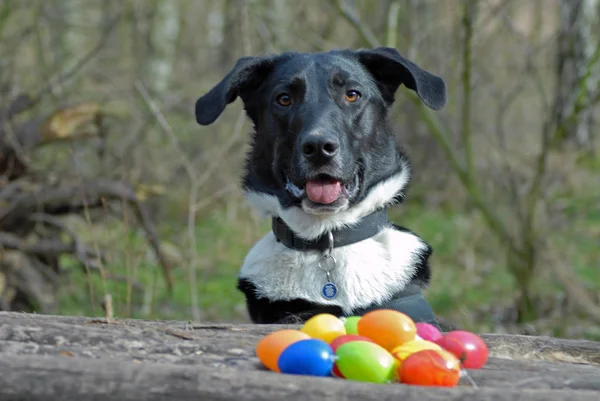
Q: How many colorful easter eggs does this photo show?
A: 11